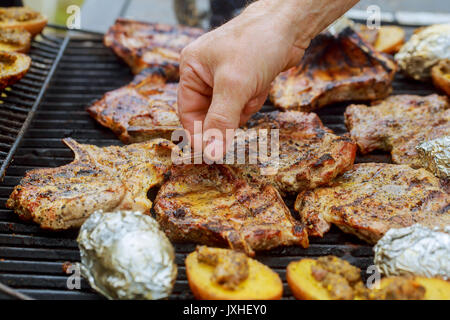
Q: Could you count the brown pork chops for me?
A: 8